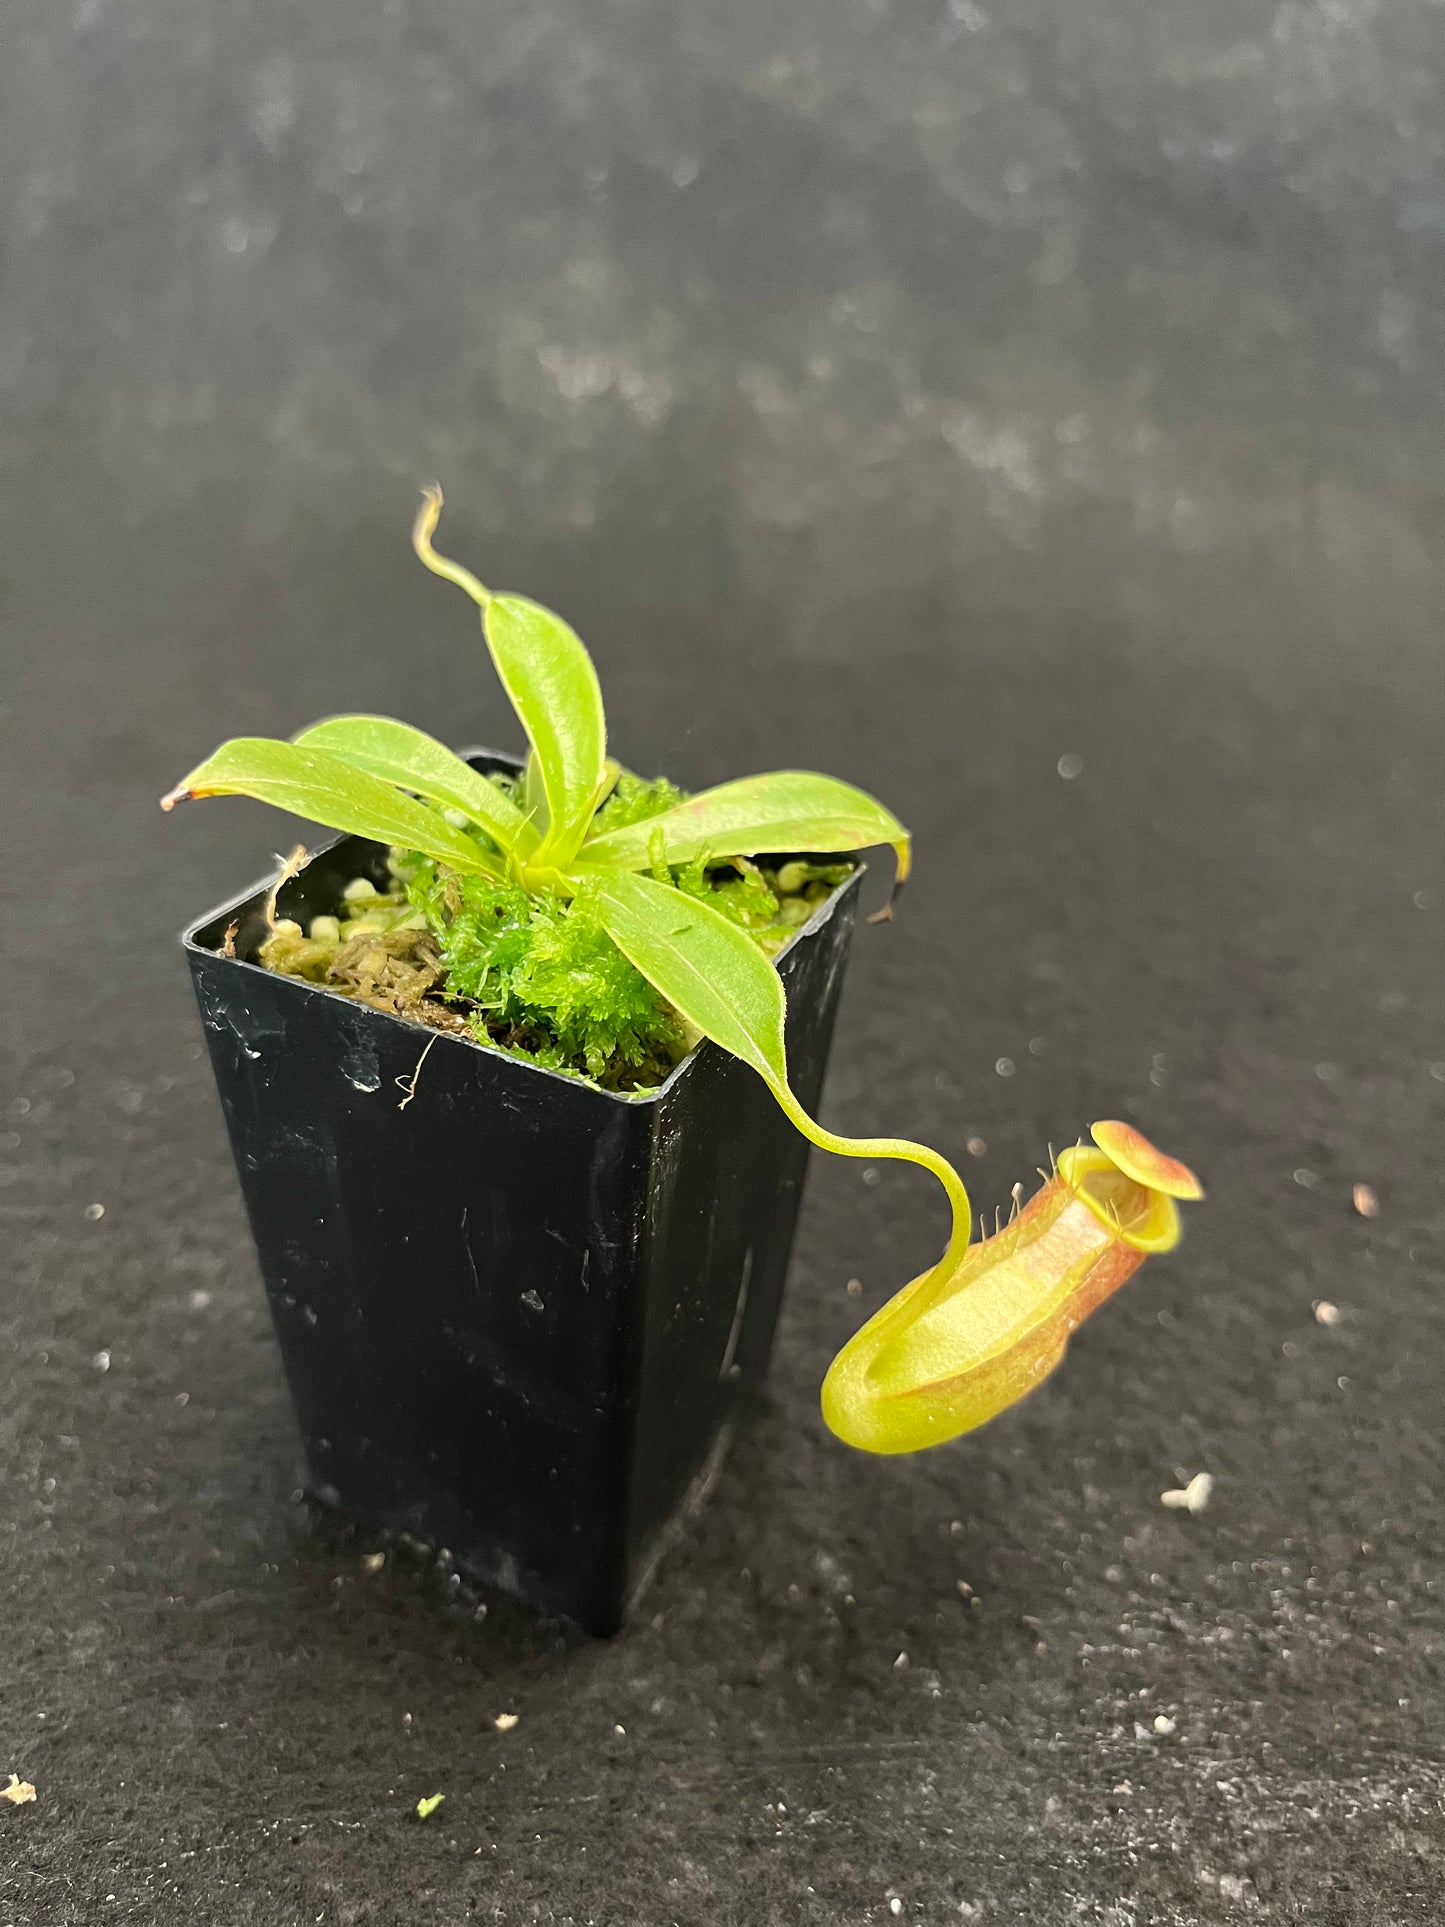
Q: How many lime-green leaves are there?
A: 5